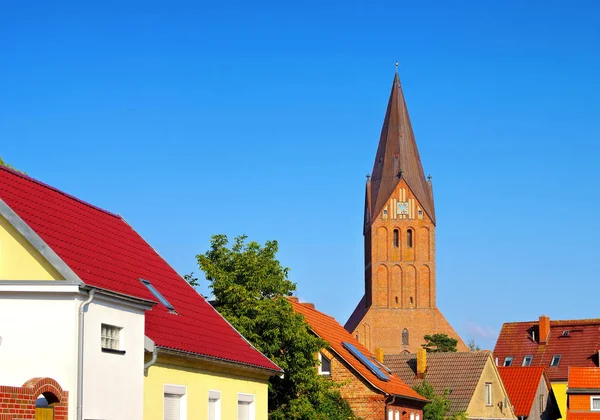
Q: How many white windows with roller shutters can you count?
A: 3